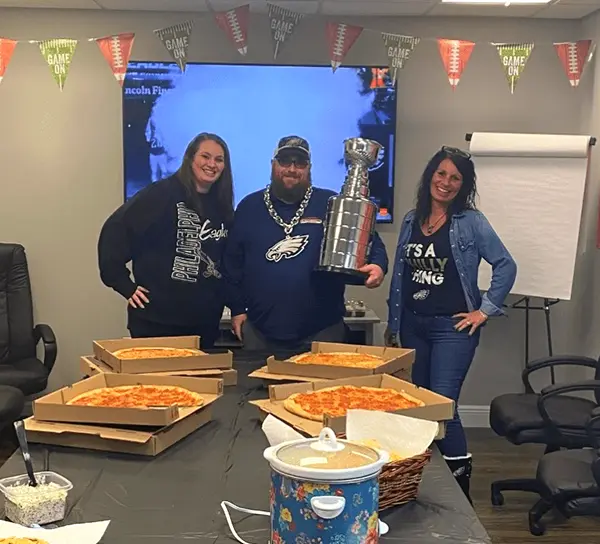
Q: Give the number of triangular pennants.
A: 11